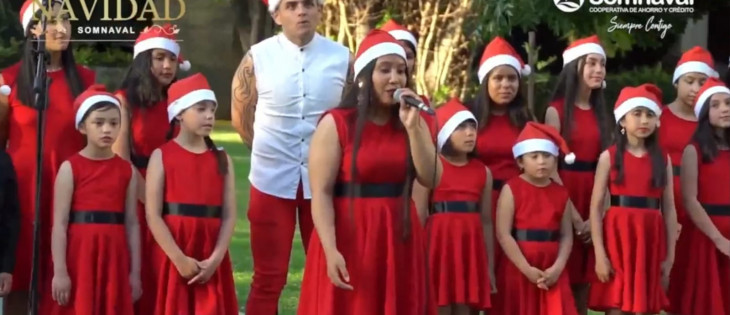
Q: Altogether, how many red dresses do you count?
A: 13